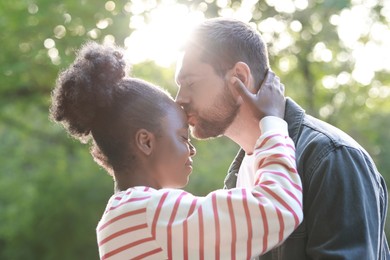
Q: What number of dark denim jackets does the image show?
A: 1